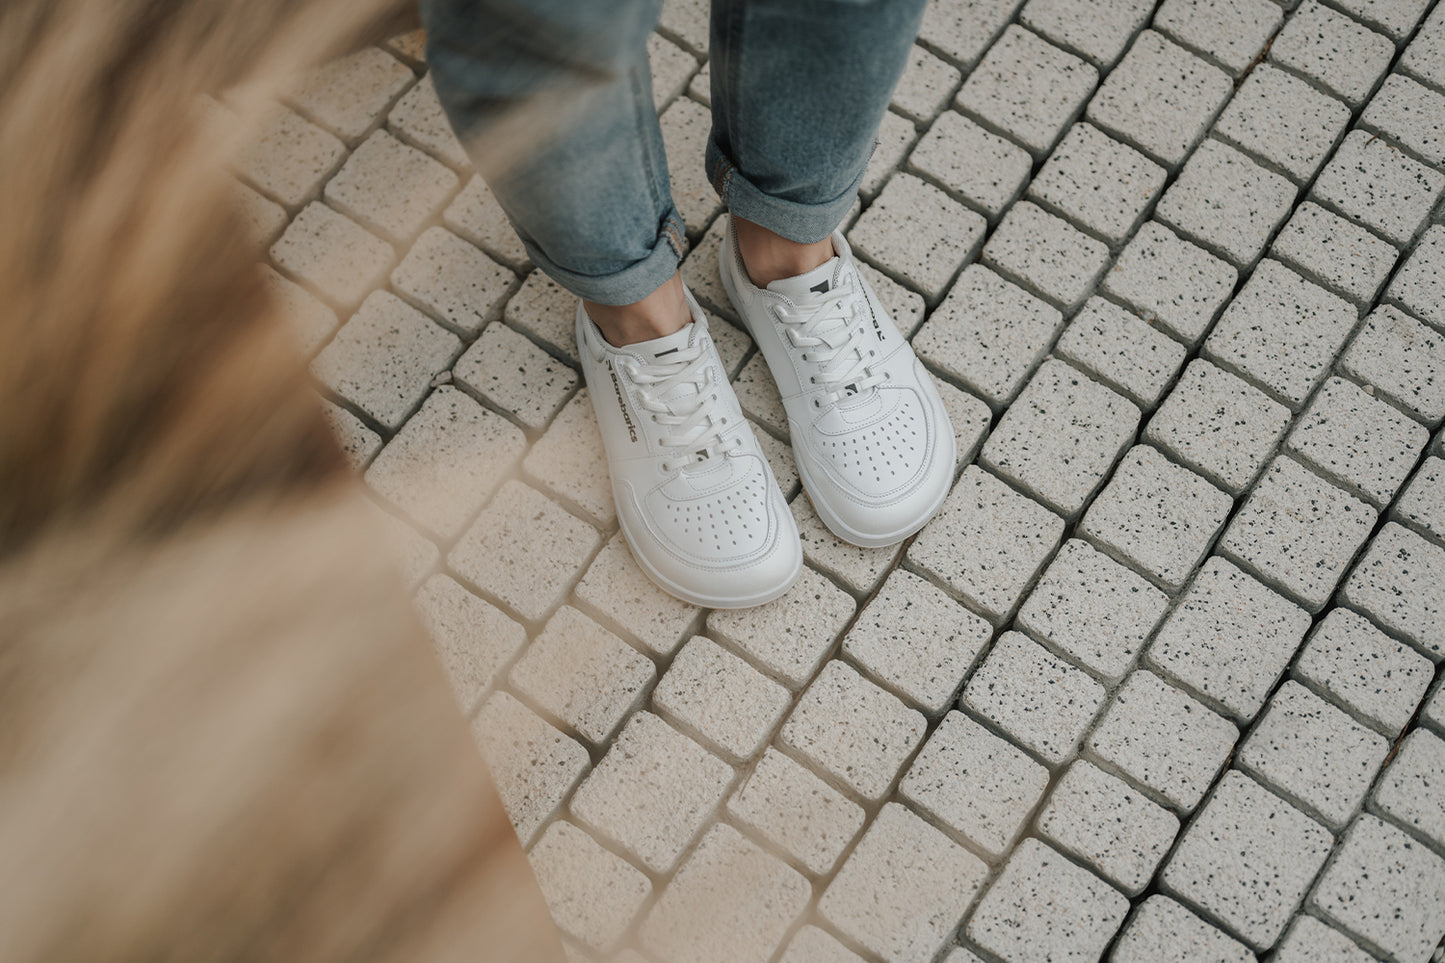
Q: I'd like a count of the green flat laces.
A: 0